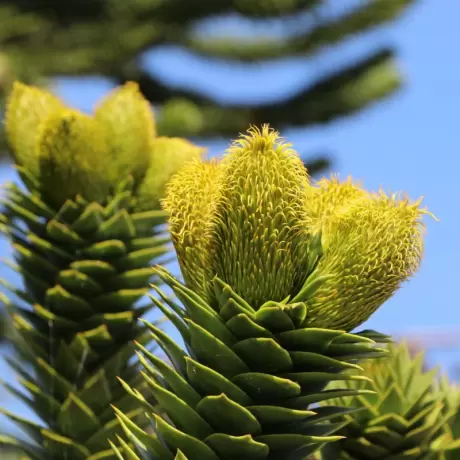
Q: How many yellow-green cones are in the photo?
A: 8